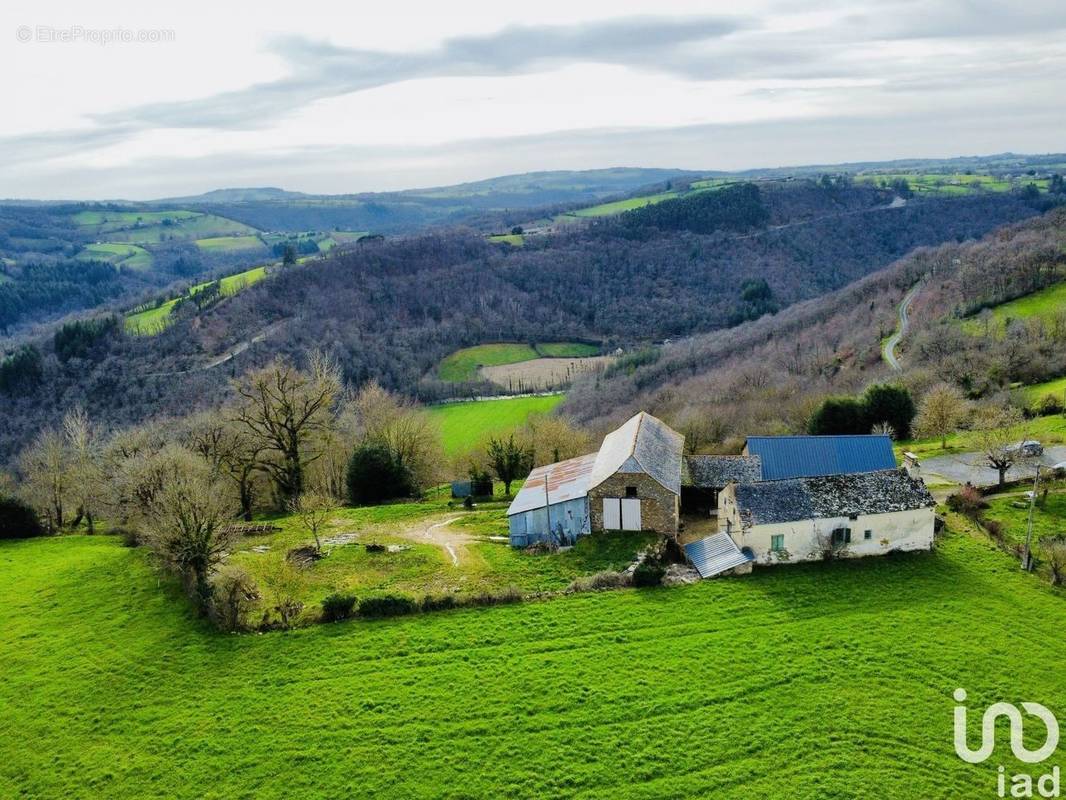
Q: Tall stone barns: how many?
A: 1